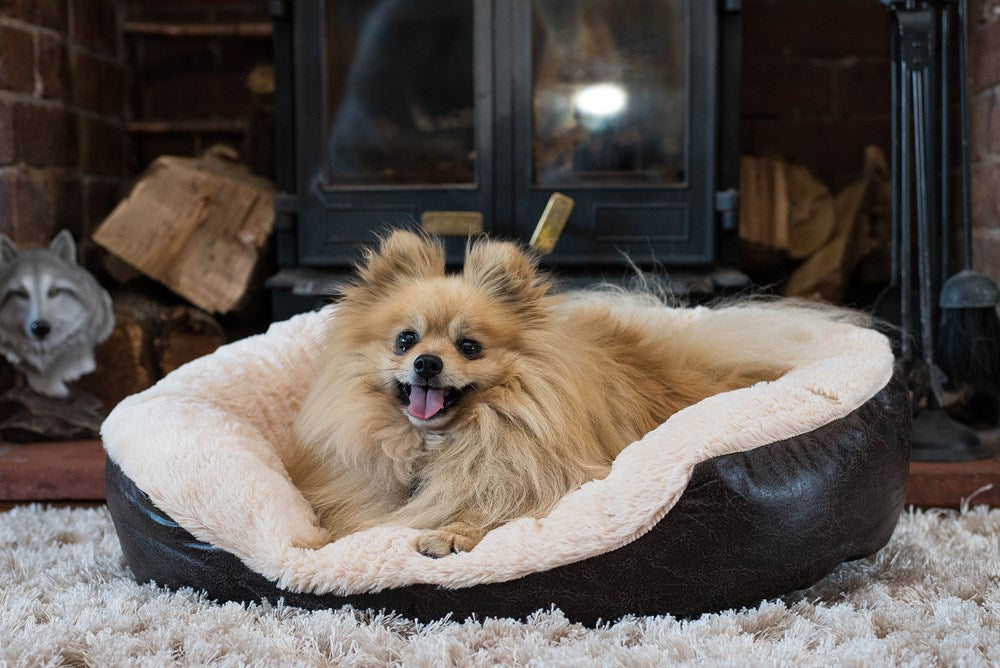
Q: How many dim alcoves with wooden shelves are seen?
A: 1